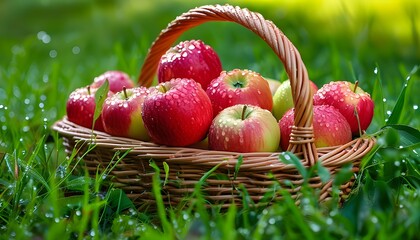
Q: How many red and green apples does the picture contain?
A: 11